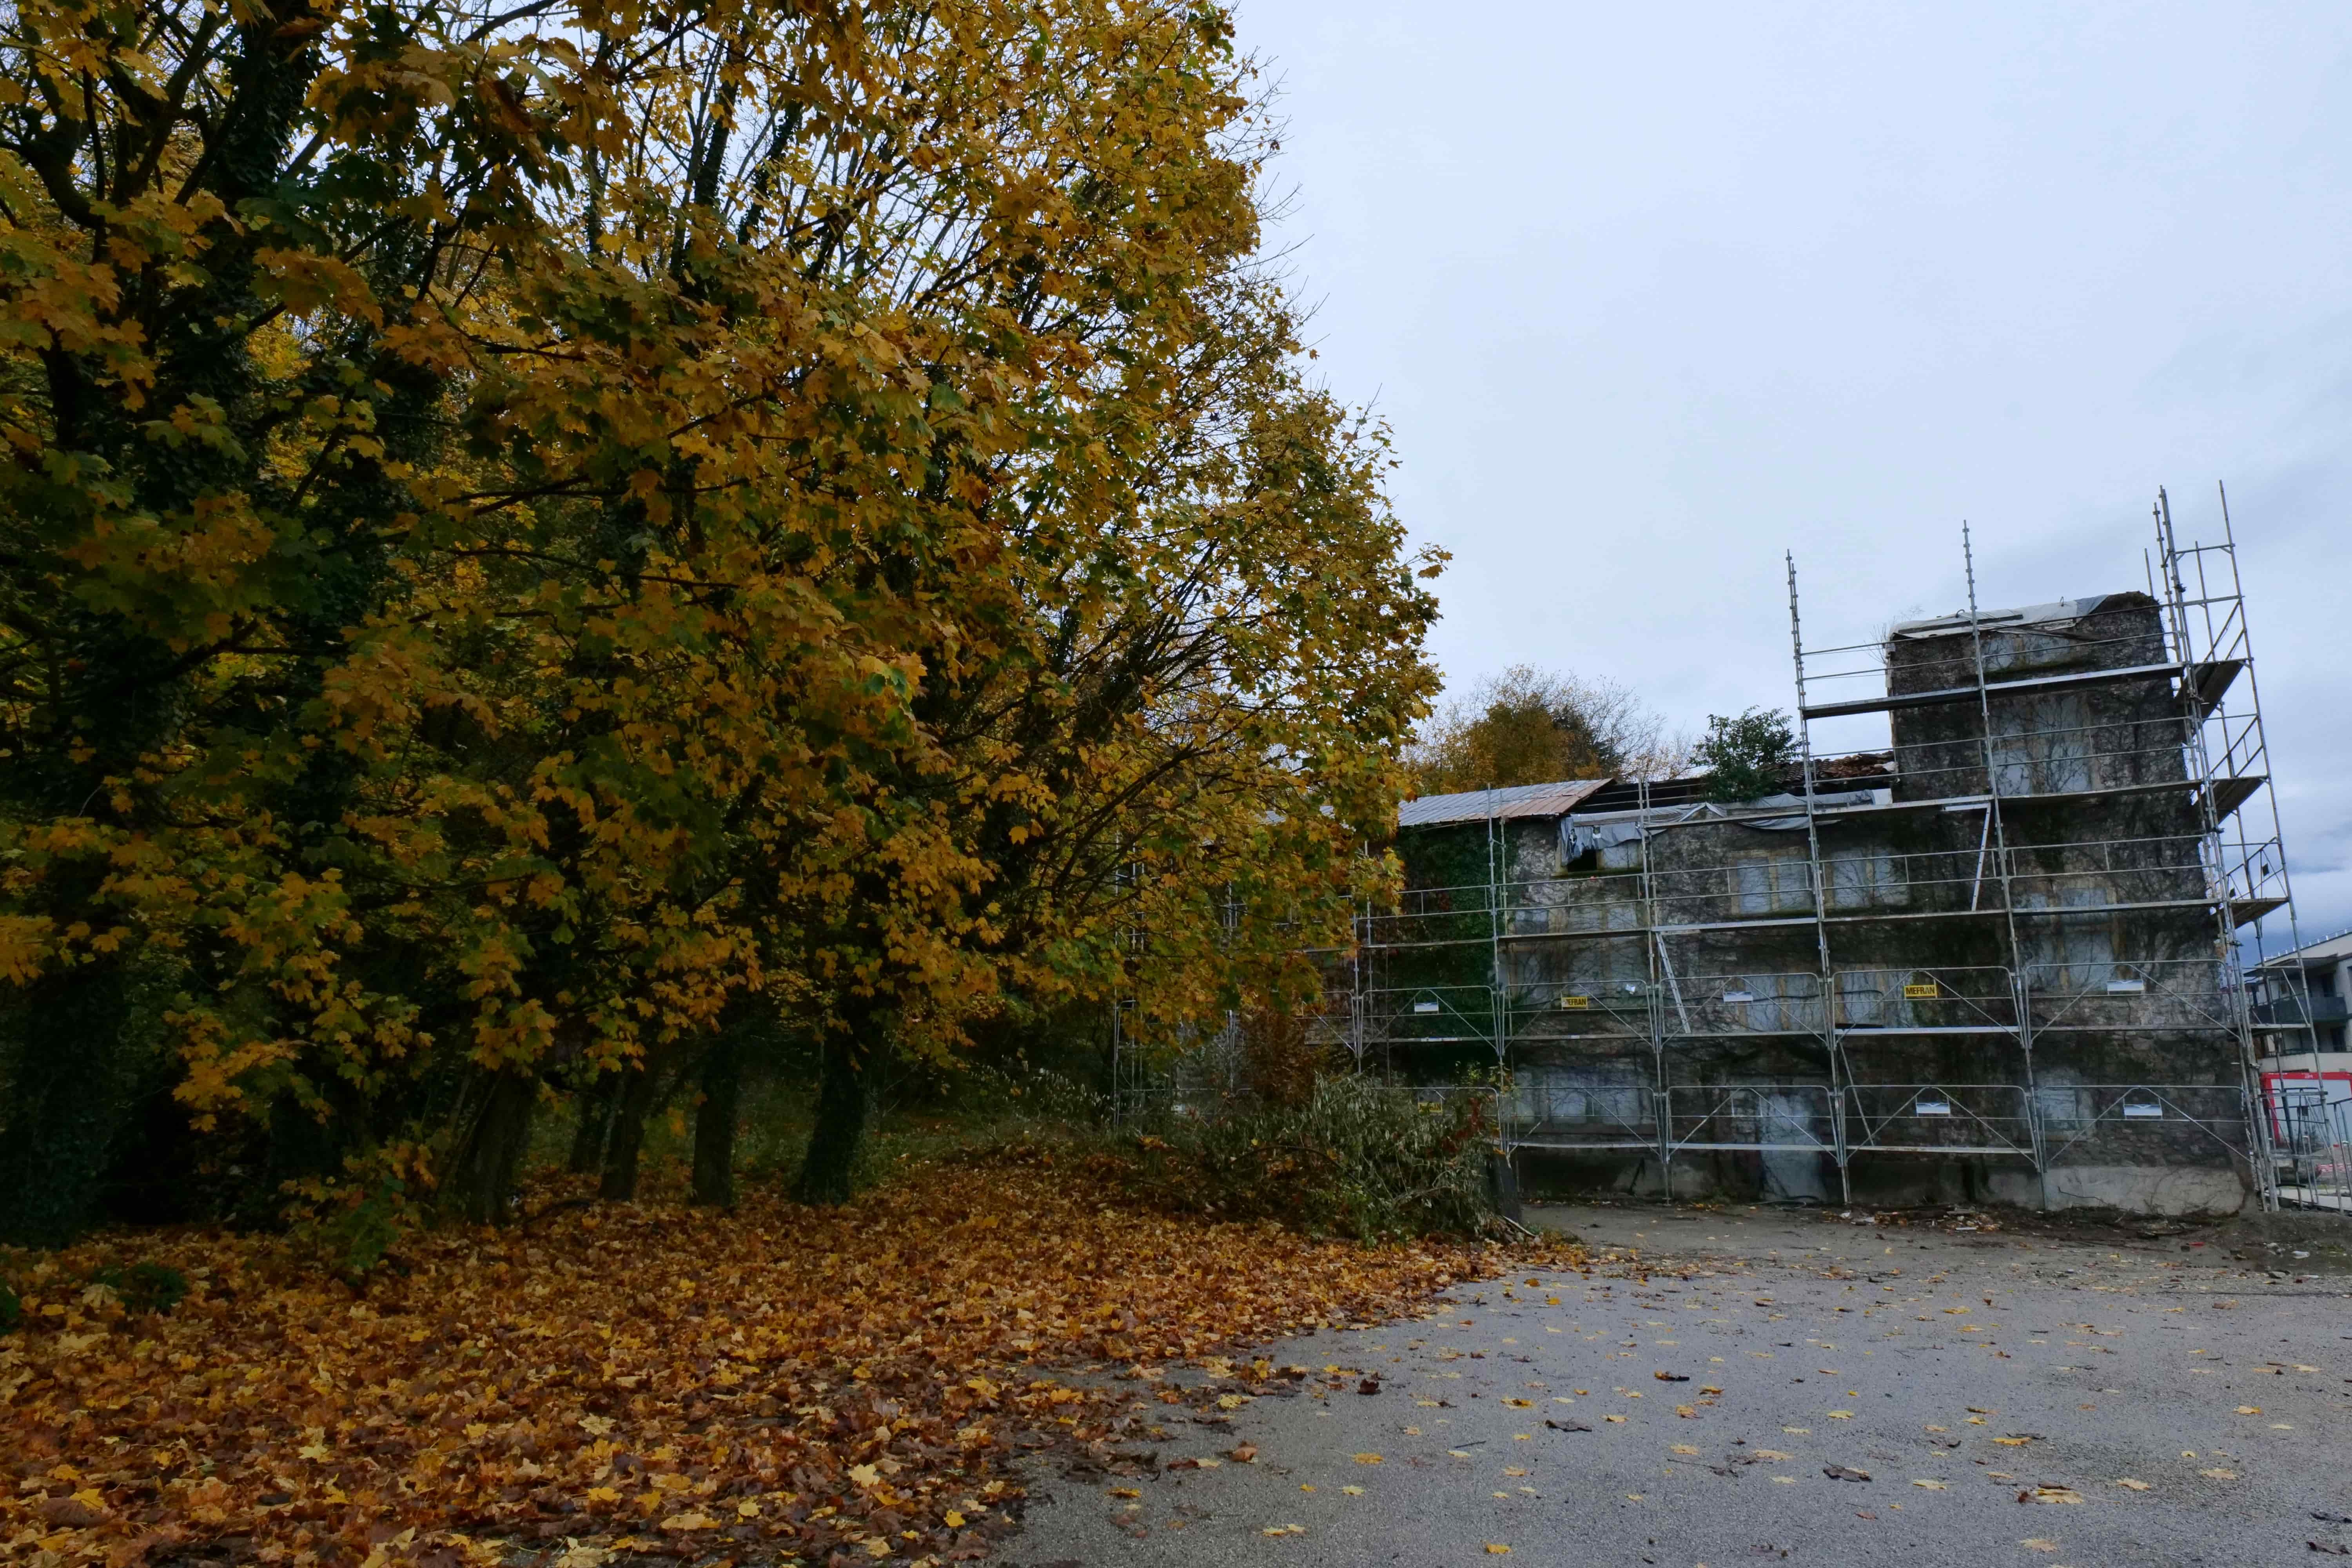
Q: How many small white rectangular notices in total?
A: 5